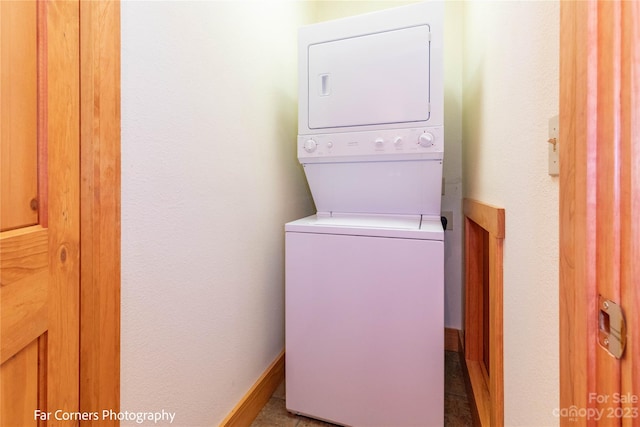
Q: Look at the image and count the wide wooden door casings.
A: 2